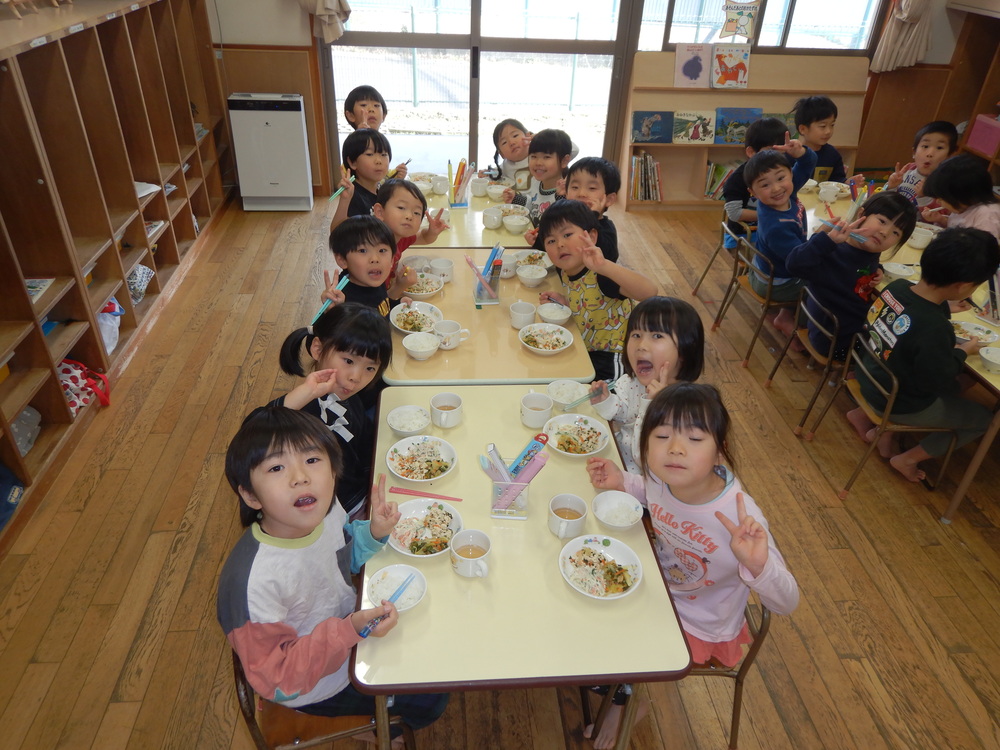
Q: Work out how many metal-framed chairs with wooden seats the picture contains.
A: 6